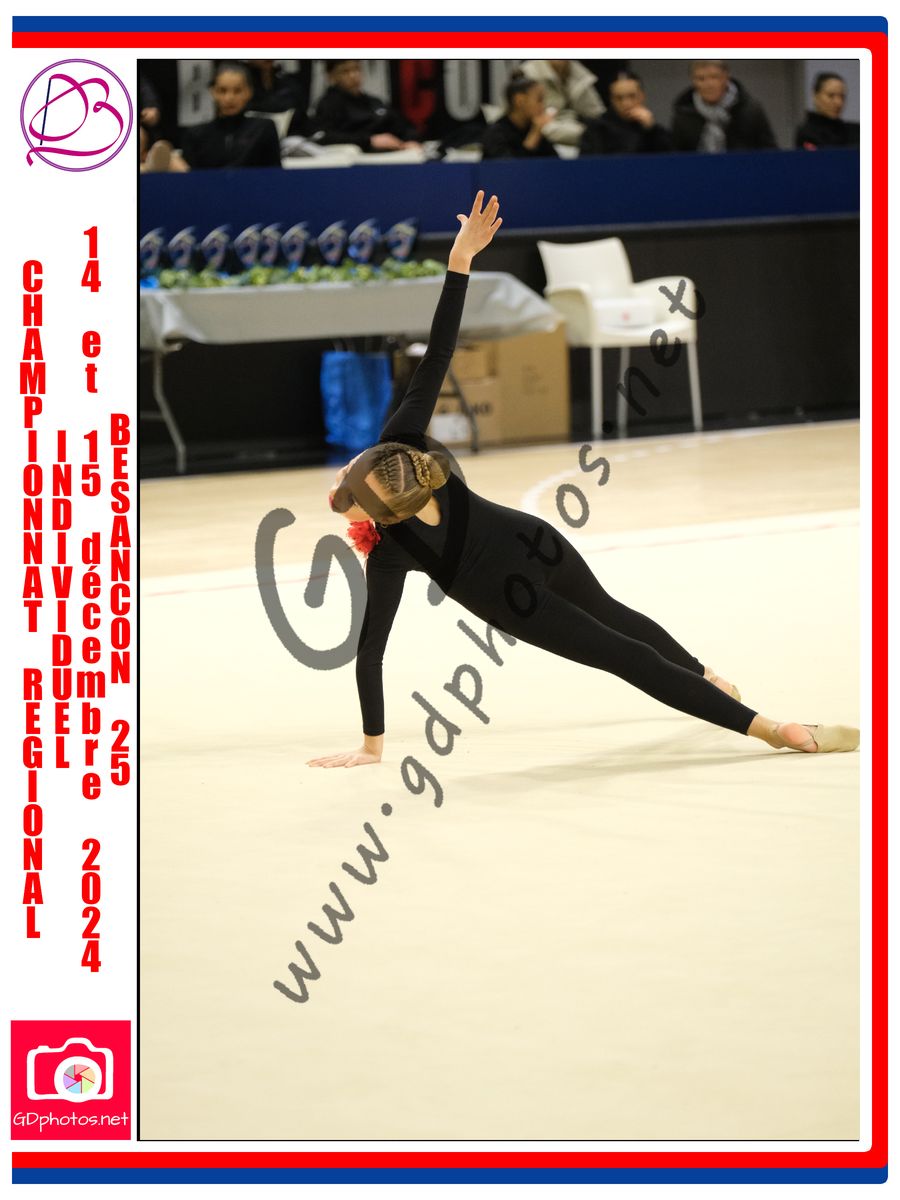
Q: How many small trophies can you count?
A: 9